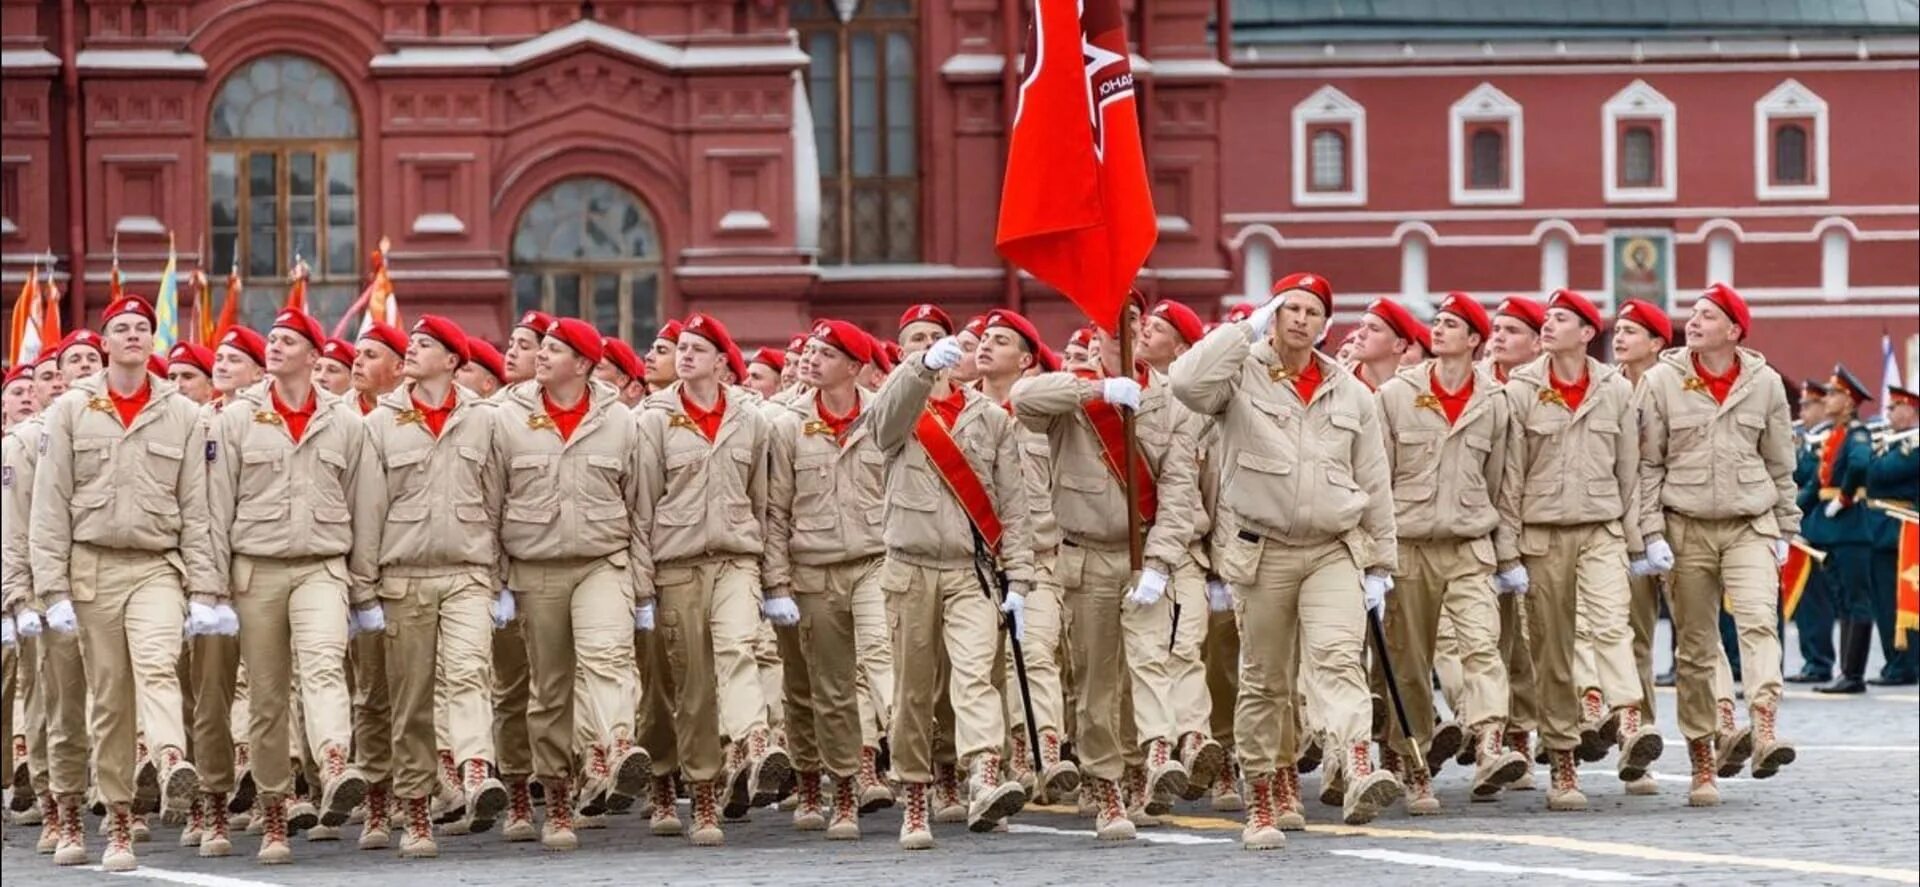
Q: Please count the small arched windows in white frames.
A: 4